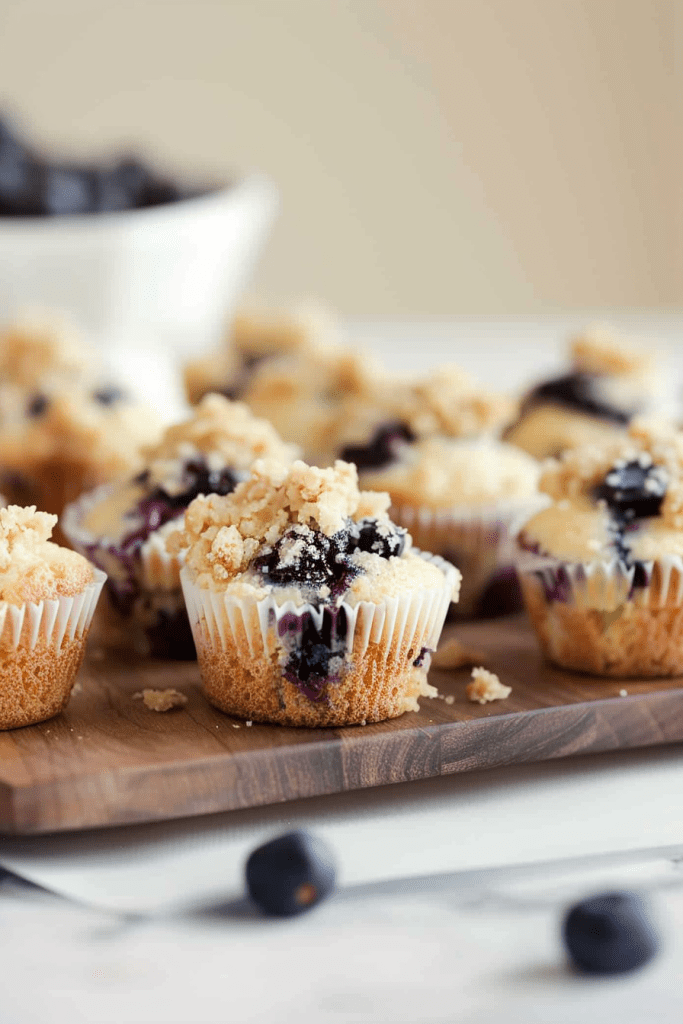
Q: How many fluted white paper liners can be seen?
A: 5